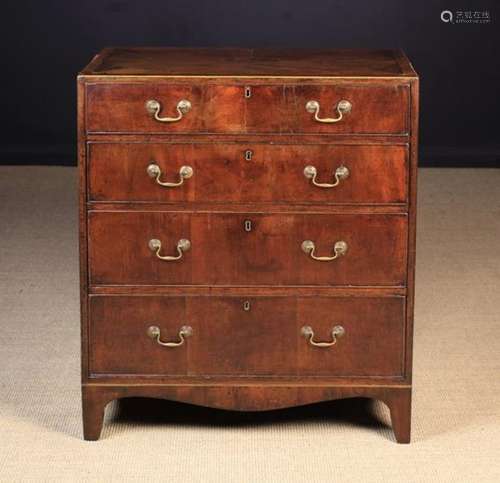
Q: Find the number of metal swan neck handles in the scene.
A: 8